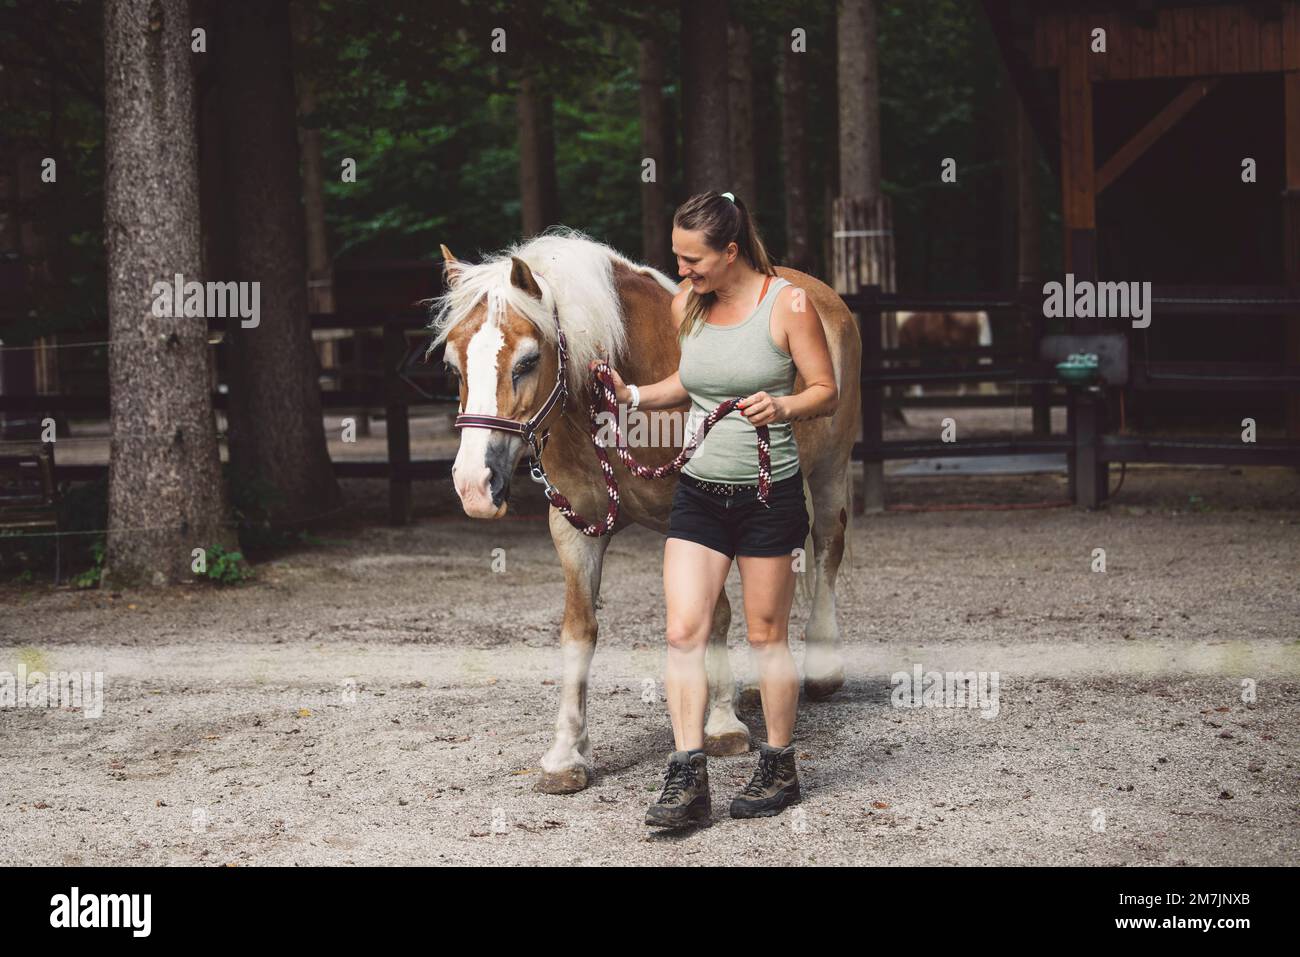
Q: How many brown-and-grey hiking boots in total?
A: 2